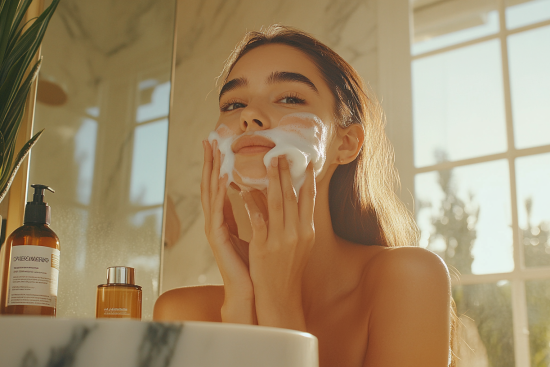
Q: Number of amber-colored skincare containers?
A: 2